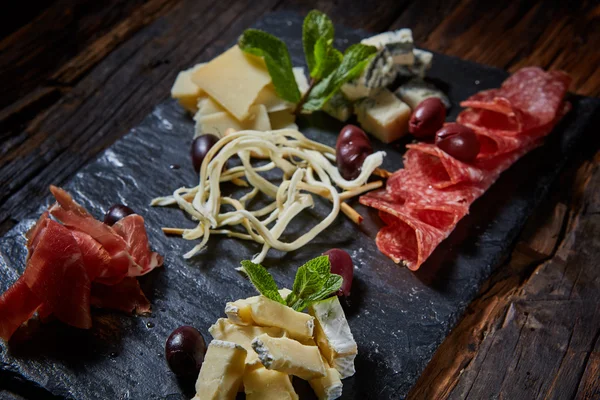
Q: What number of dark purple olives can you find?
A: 7